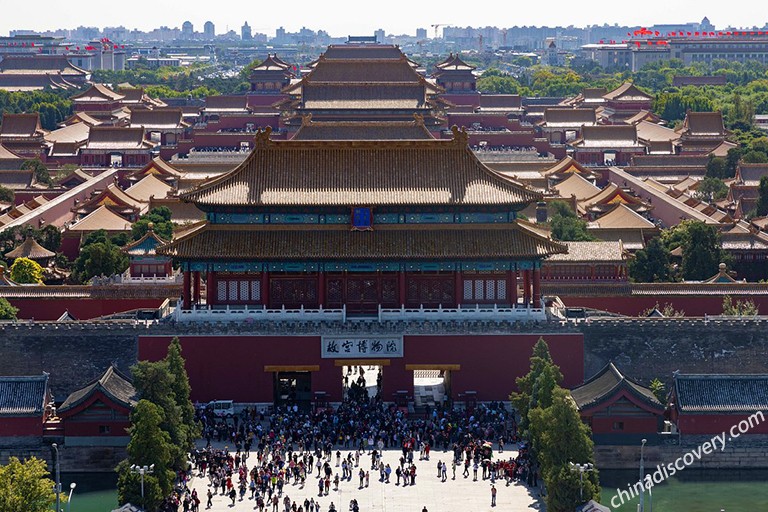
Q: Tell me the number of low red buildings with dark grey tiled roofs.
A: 4